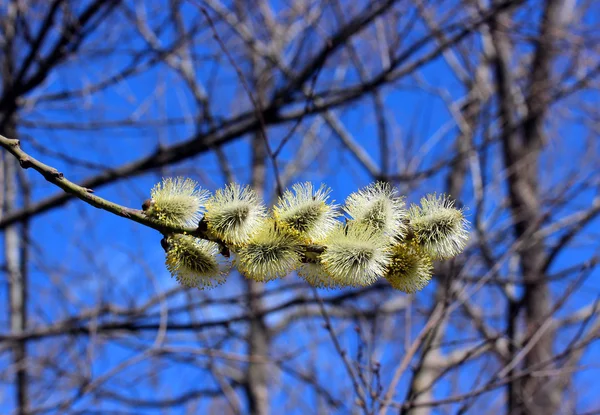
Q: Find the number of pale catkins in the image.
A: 10